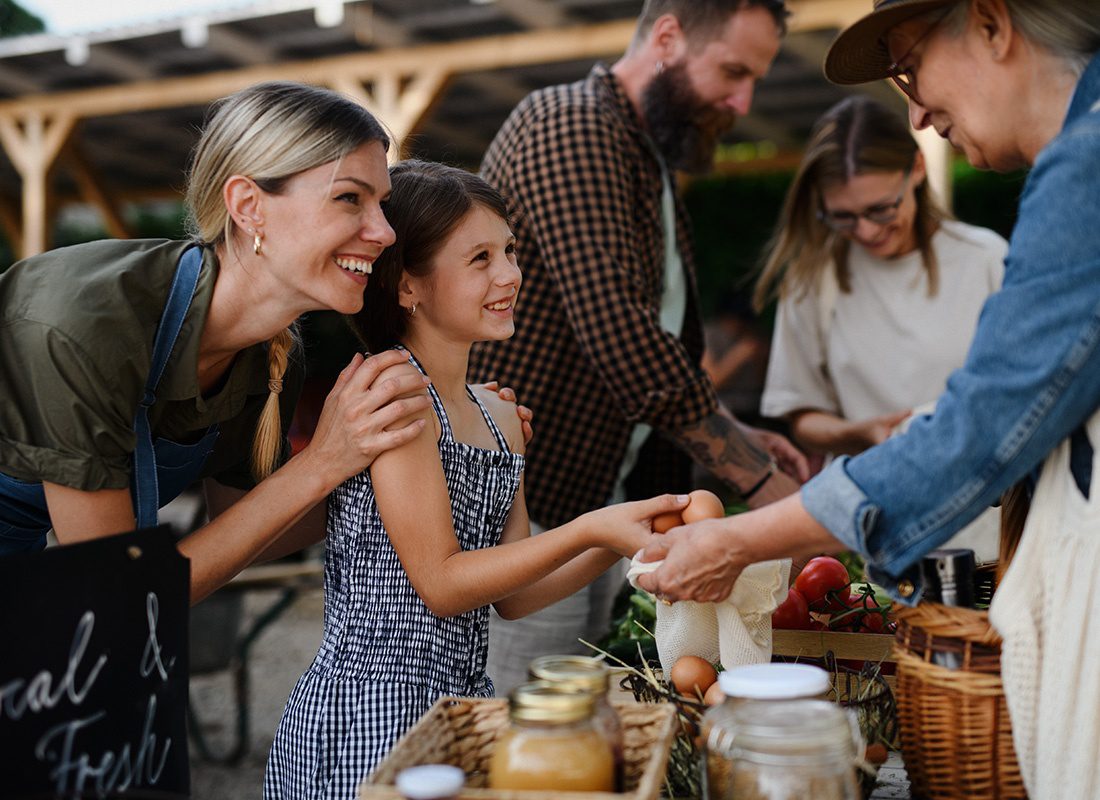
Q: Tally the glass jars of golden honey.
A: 1